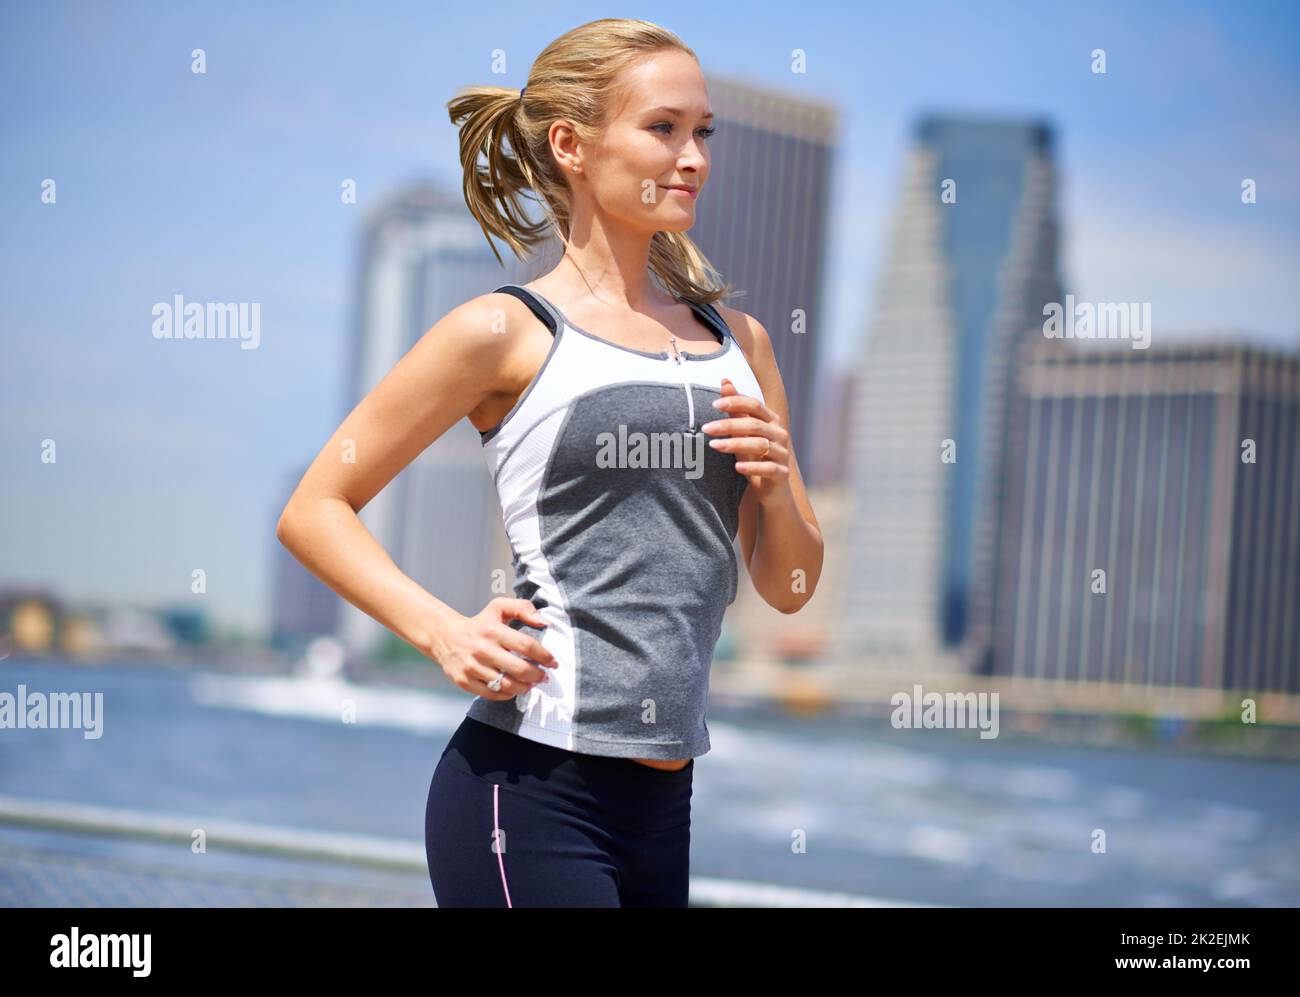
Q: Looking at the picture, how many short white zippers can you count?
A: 1